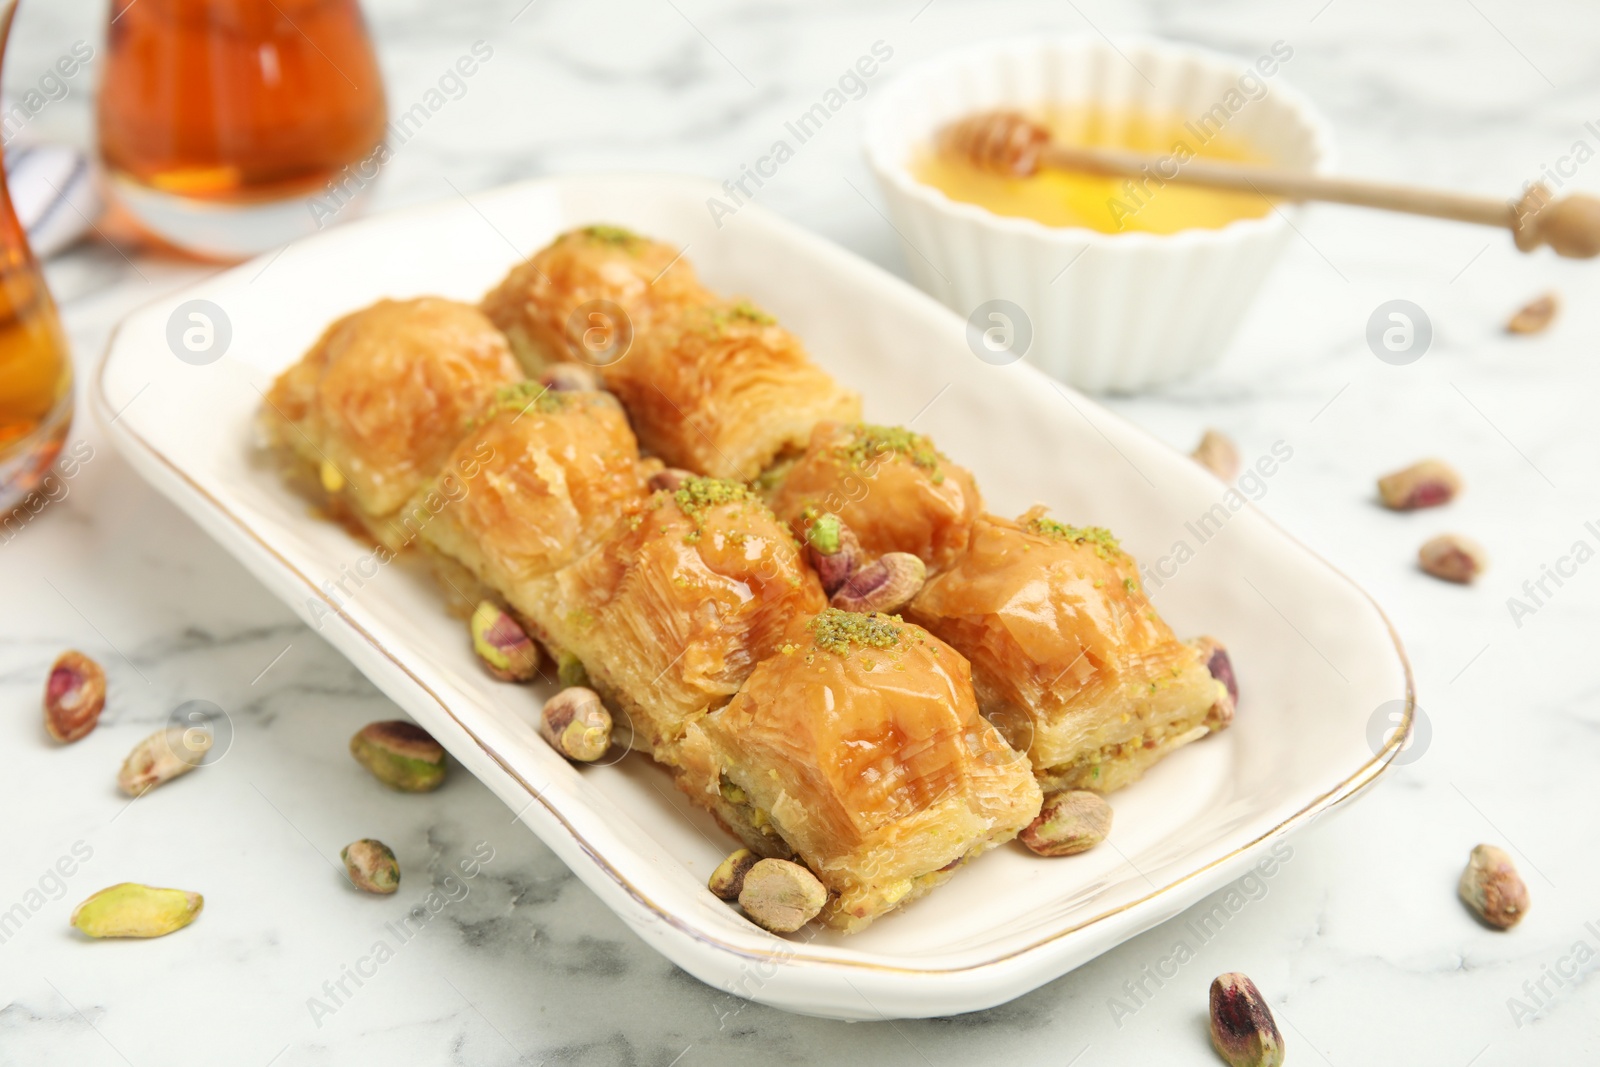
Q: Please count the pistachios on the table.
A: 11